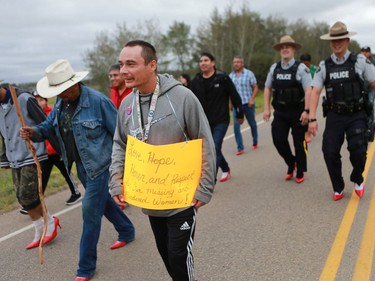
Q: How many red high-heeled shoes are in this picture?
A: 11